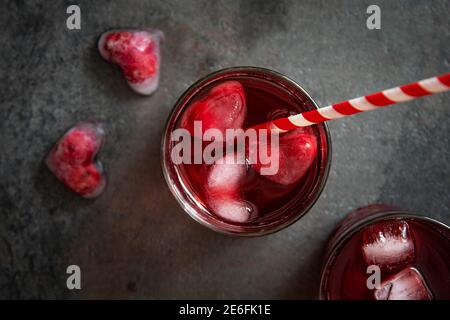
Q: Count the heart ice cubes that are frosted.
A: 2